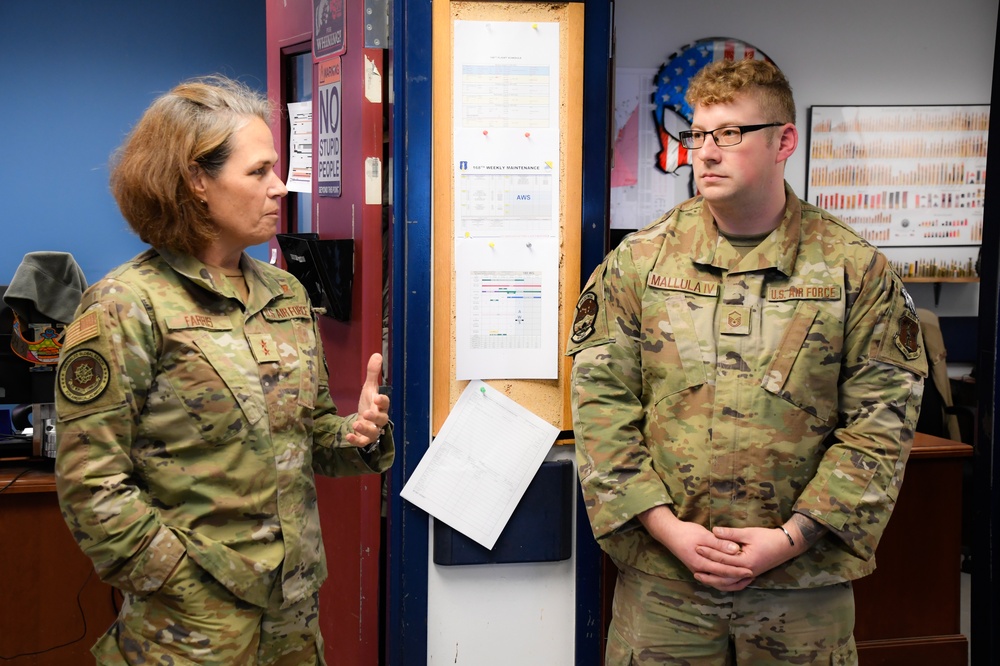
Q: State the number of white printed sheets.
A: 5